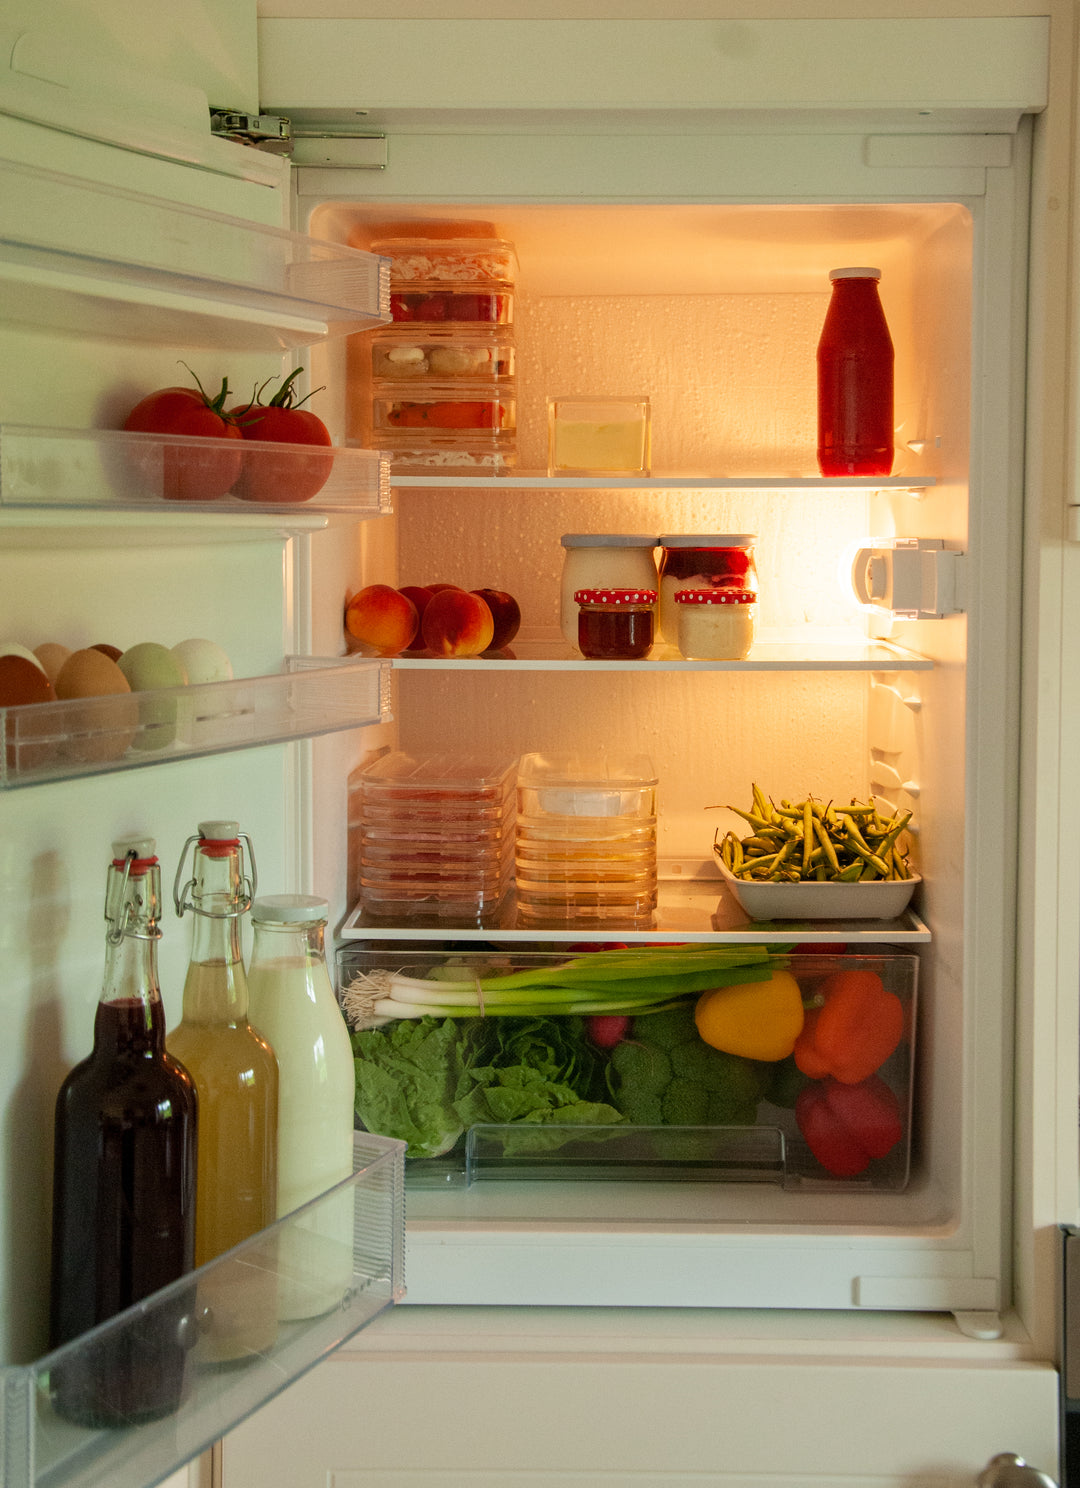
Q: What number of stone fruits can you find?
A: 5